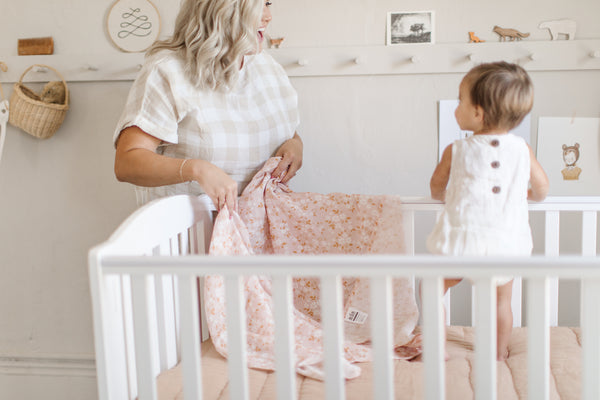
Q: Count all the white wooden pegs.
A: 9